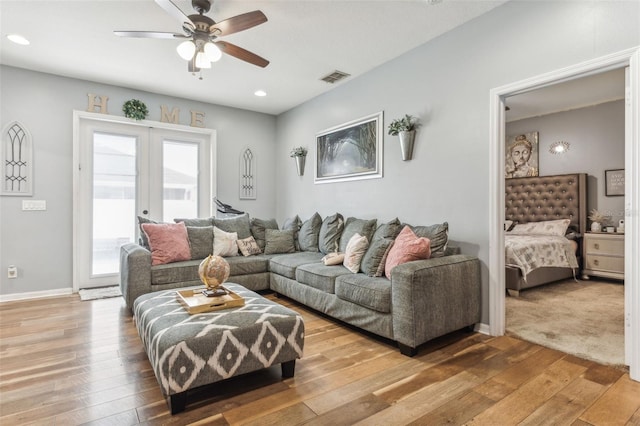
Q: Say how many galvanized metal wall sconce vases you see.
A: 2